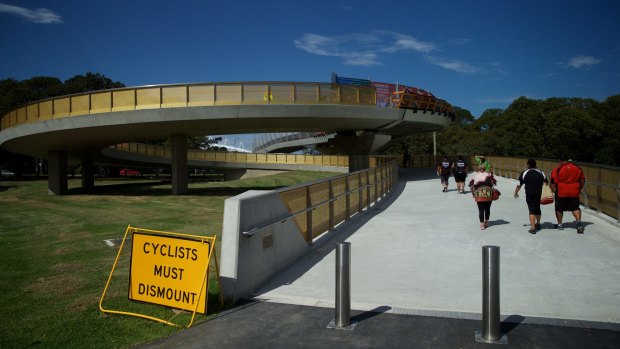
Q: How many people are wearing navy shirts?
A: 3